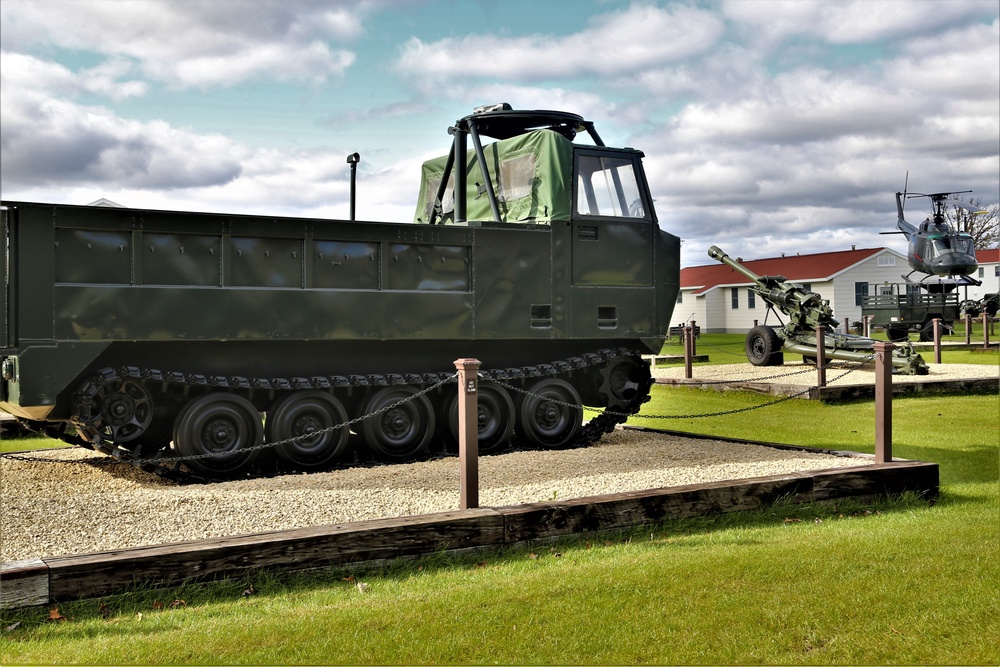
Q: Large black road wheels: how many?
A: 5